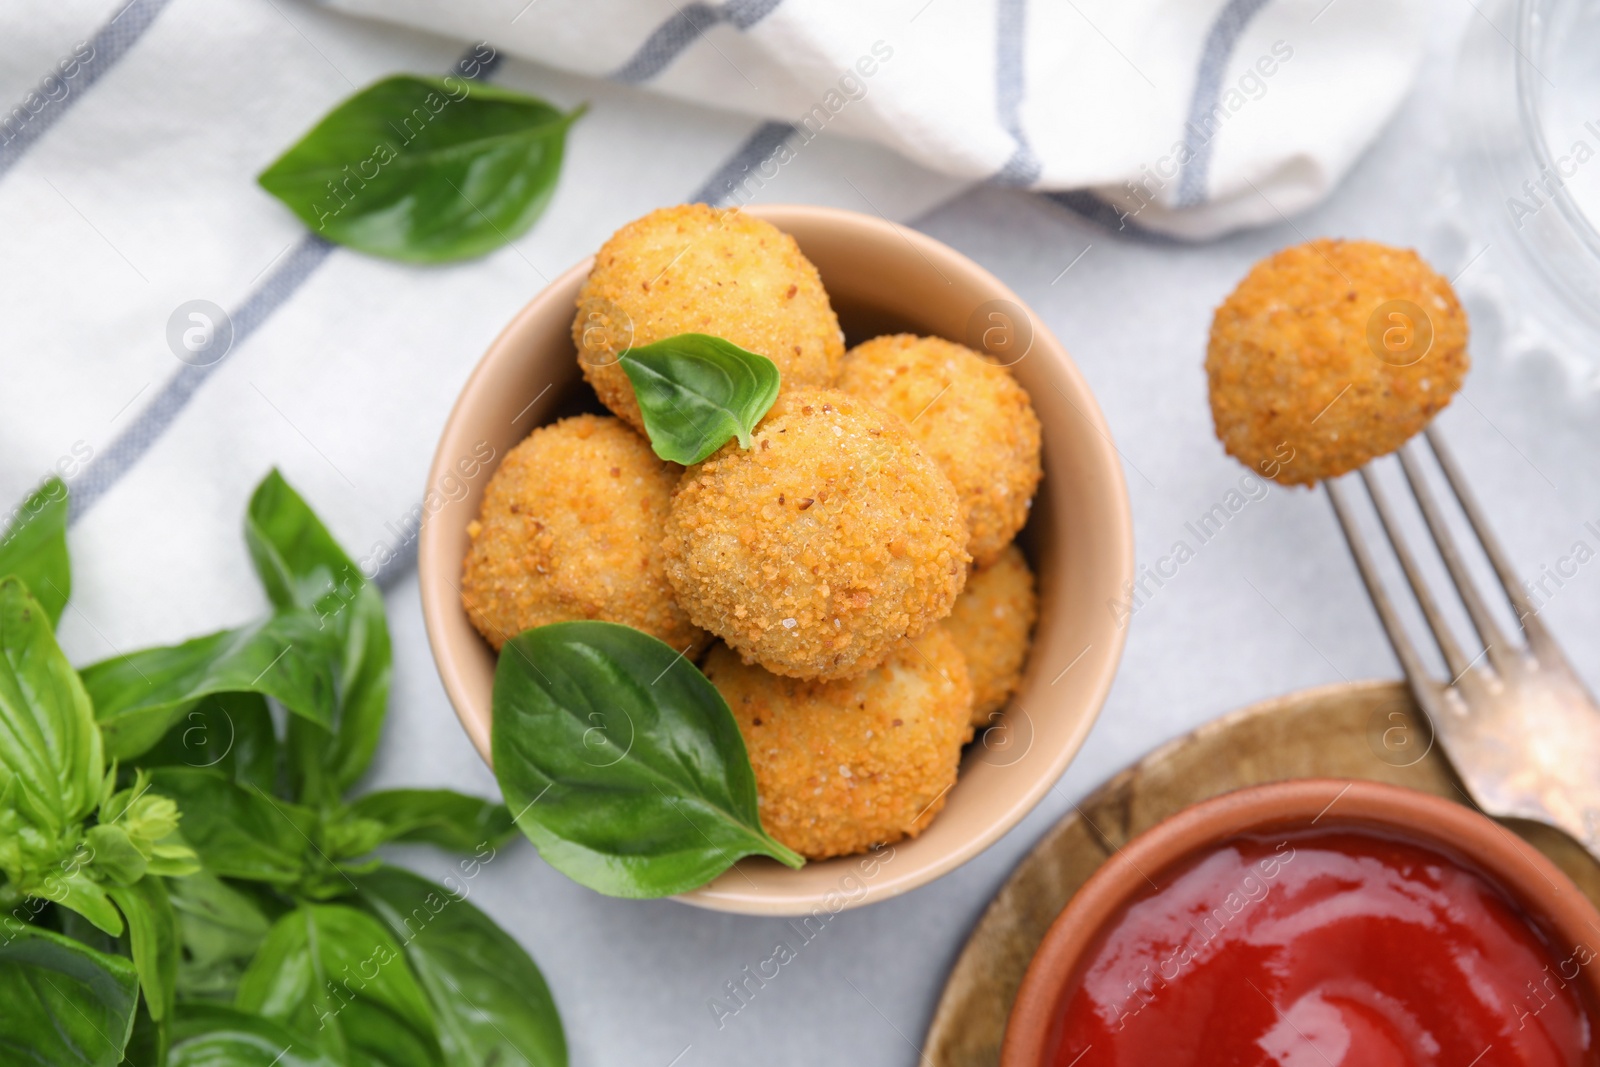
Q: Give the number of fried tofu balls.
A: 7